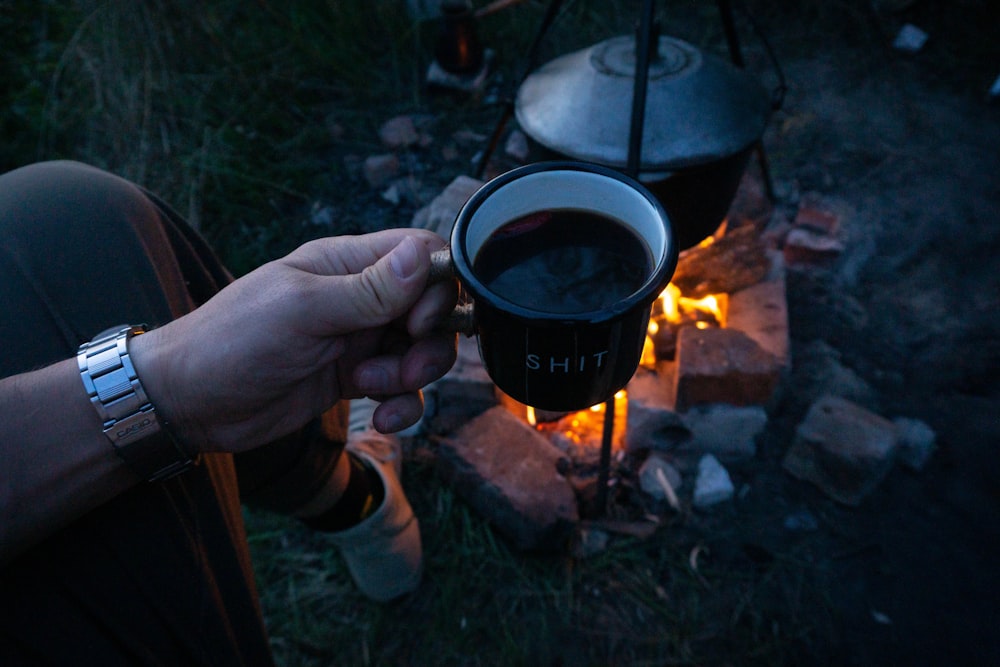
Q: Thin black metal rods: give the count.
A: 3